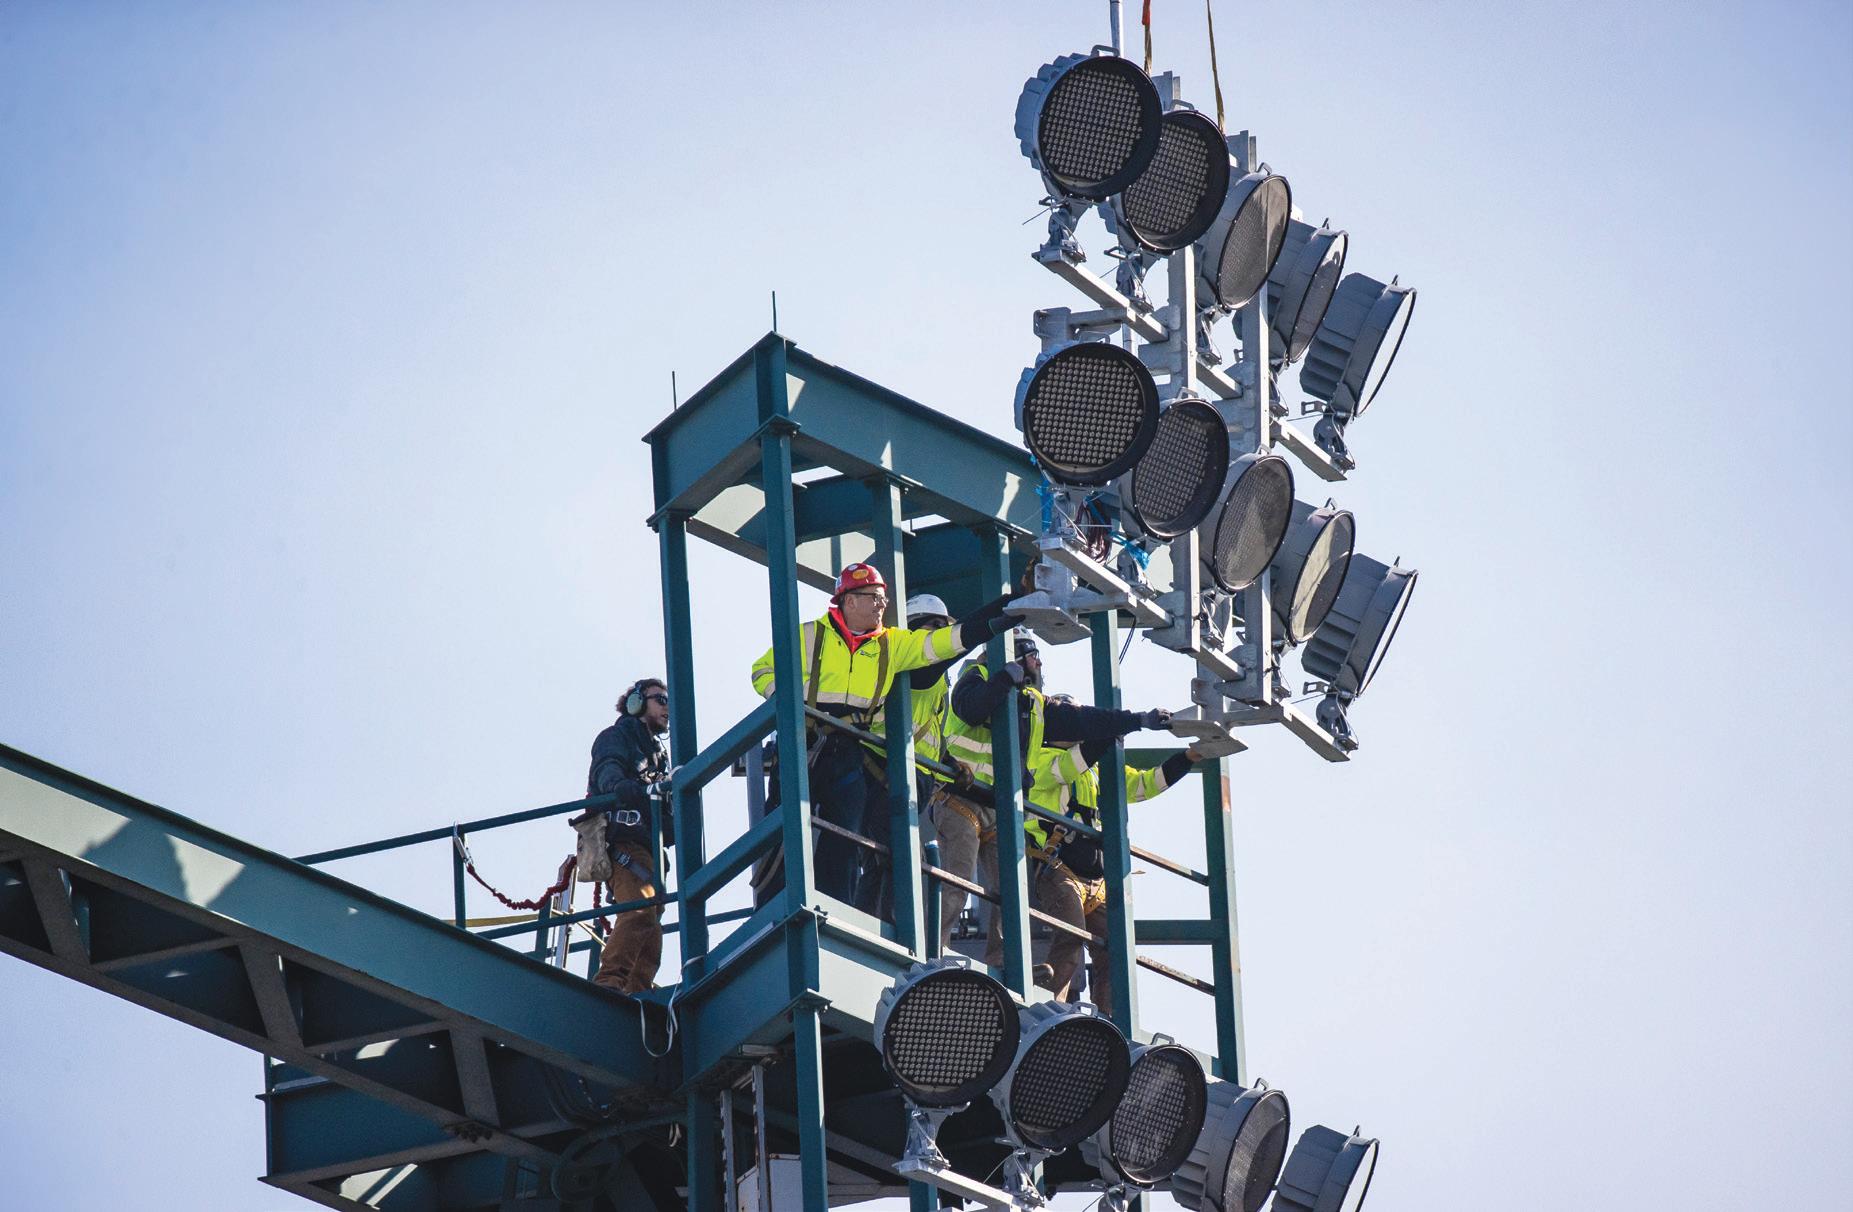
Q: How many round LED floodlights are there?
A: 15